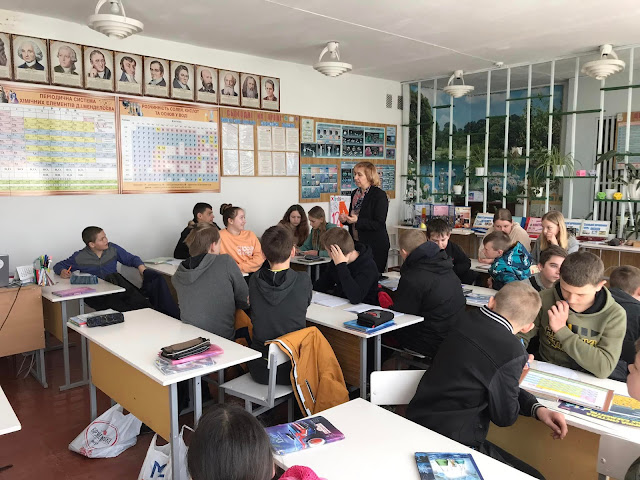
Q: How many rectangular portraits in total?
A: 11